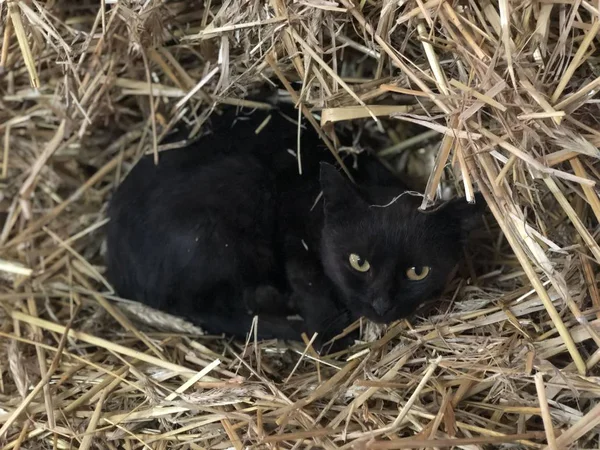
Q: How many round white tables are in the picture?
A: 0